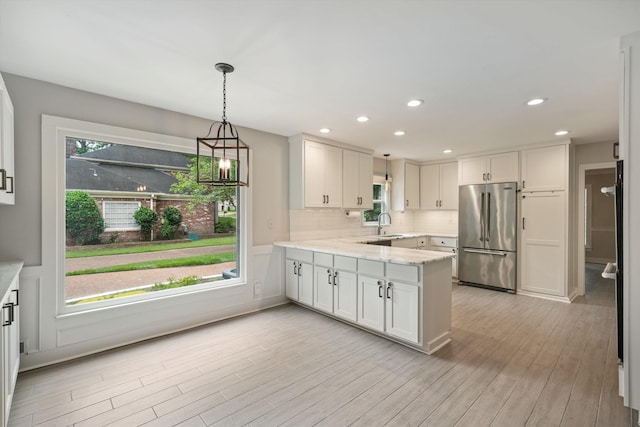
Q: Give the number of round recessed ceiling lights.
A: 7